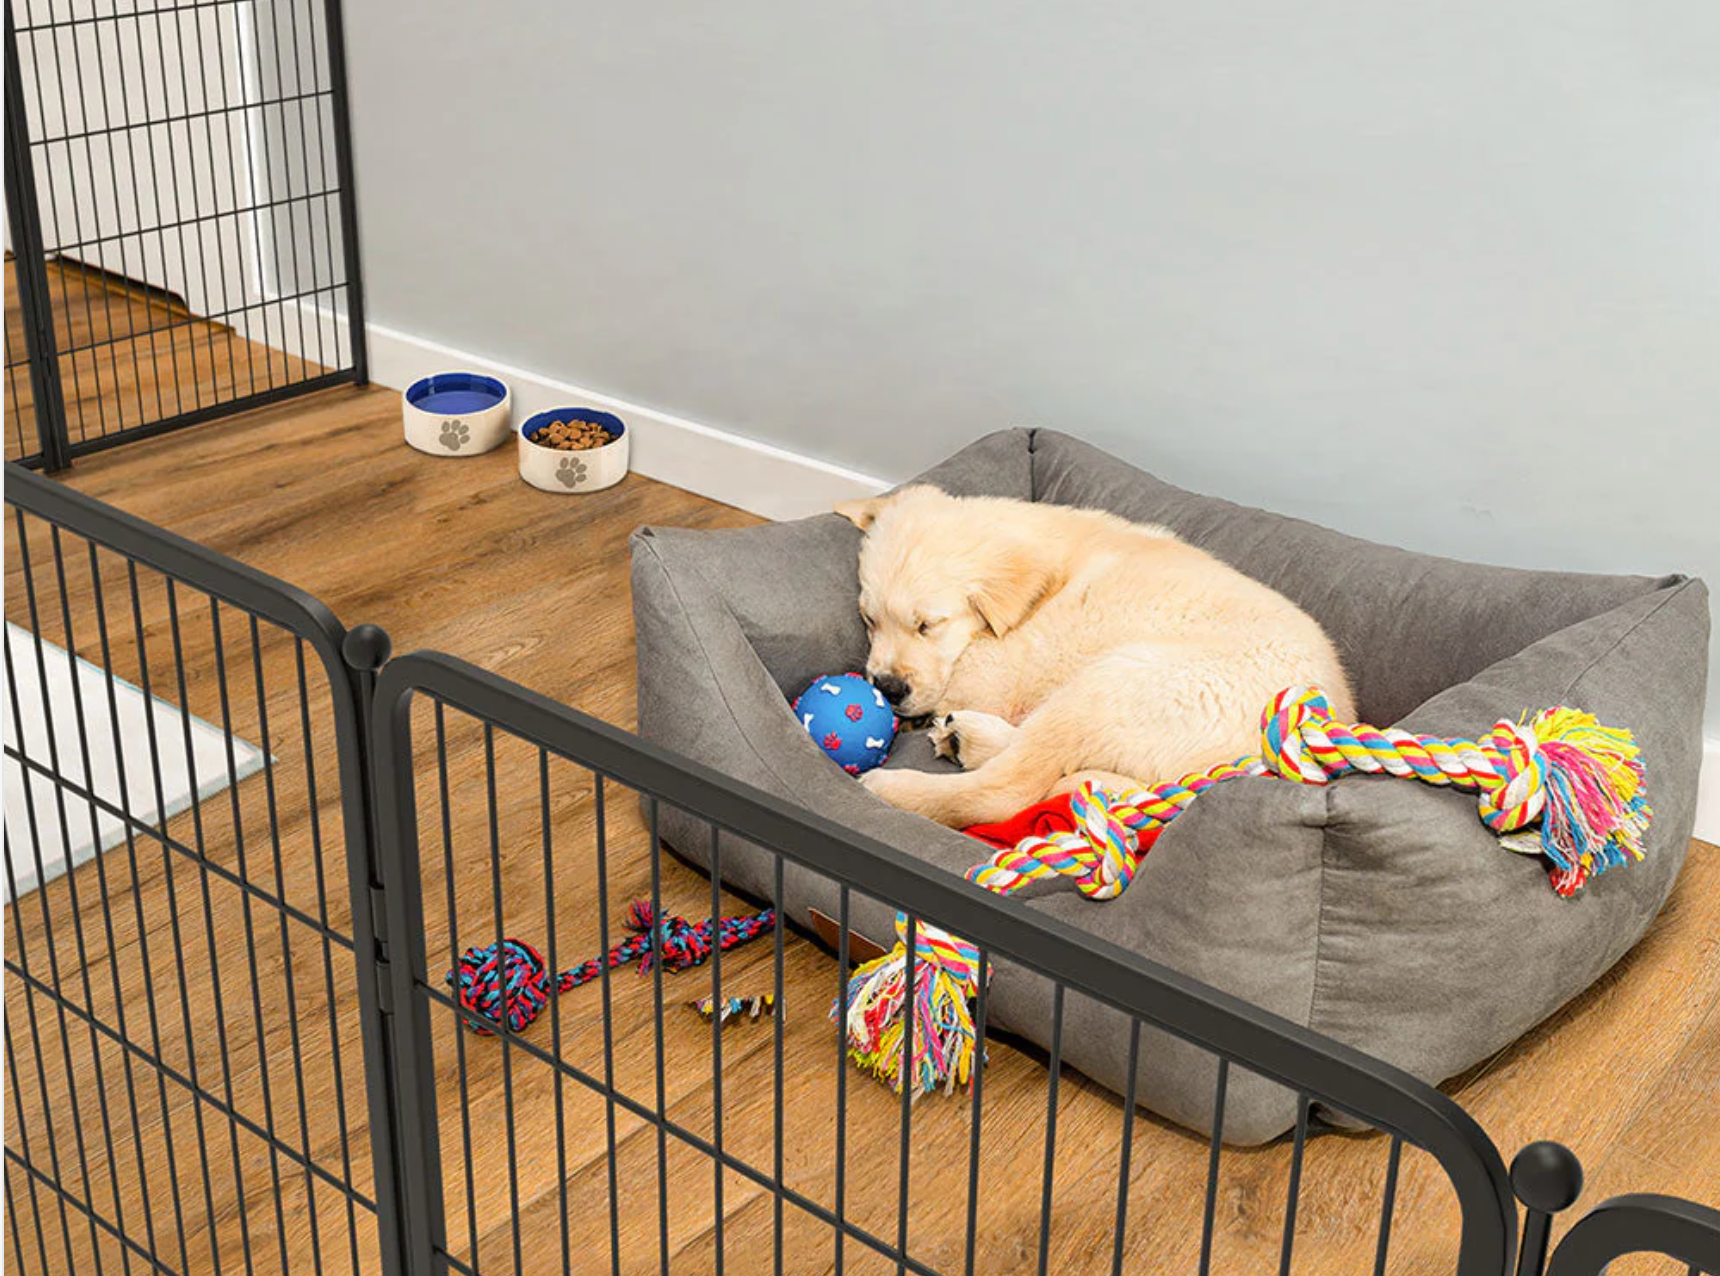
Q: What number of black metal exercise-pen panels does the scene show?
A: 5